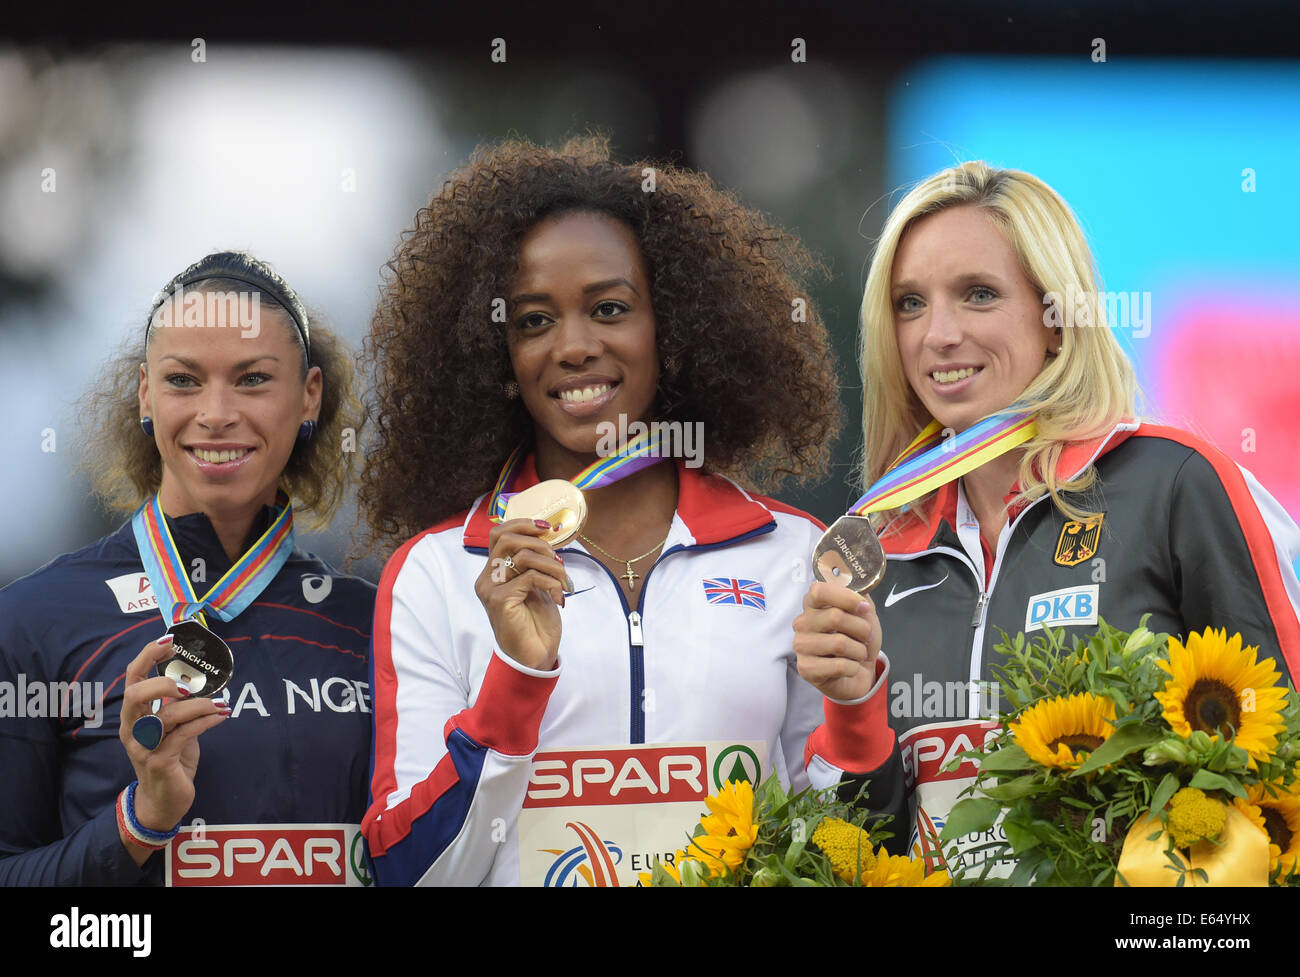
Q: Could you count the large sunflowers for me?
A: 3